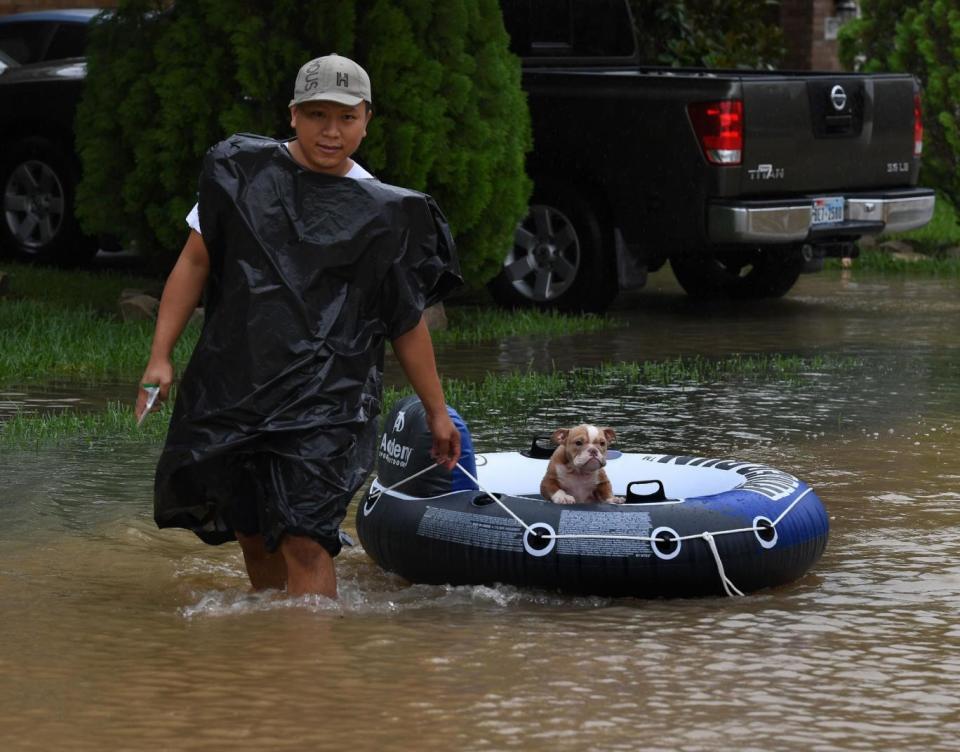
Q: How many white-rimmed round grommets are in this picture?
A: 4